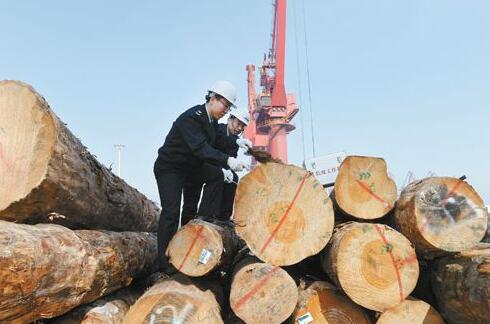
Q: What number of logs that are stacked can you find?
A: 13